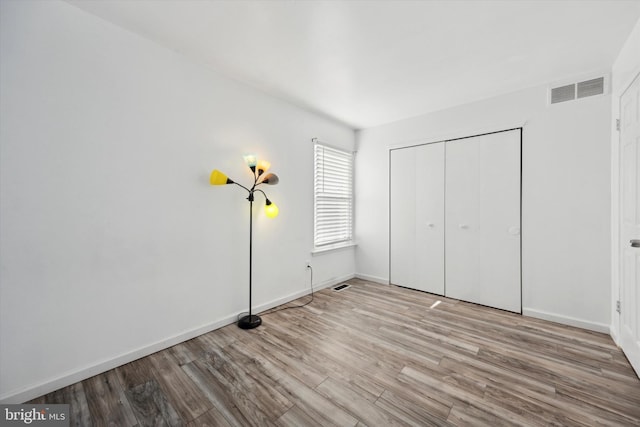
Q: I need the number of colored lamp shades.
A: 5